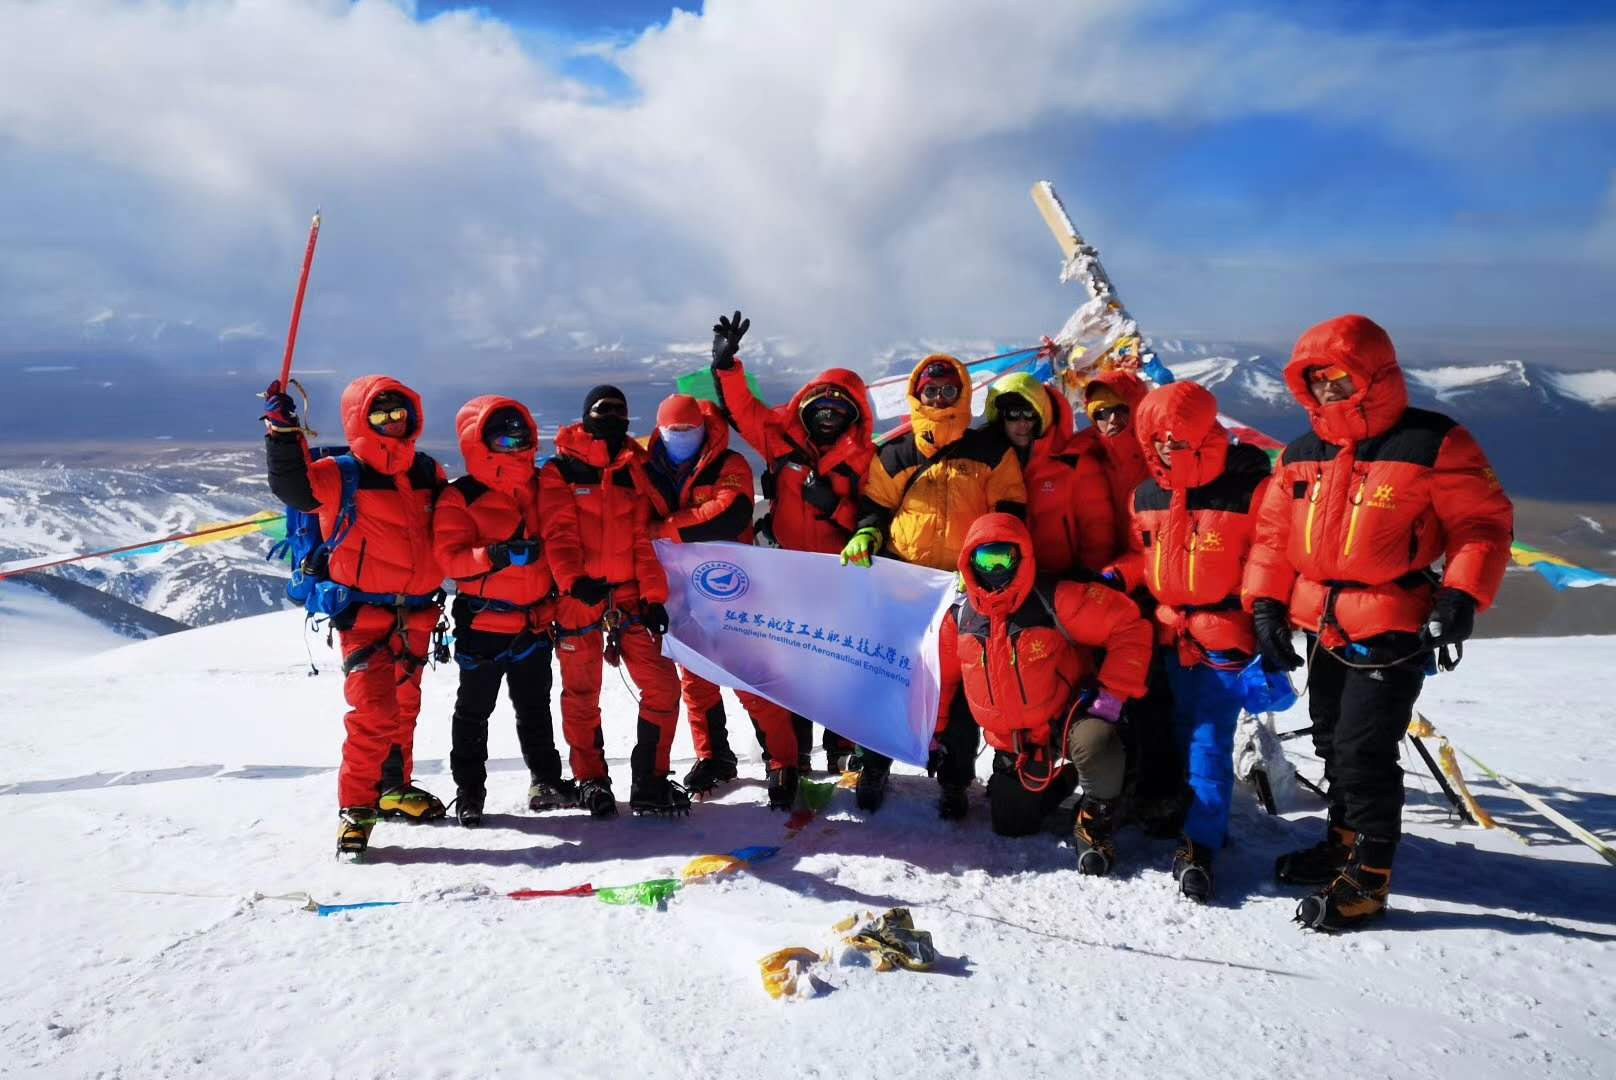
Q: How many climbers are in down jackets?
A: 11